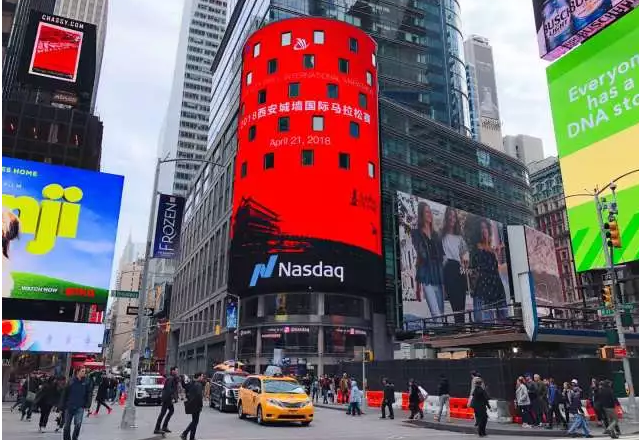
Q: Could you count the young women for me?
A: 3